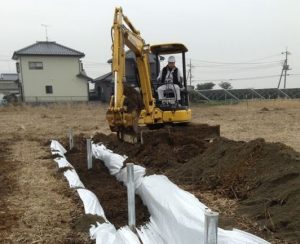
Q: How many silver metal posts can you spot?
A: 4